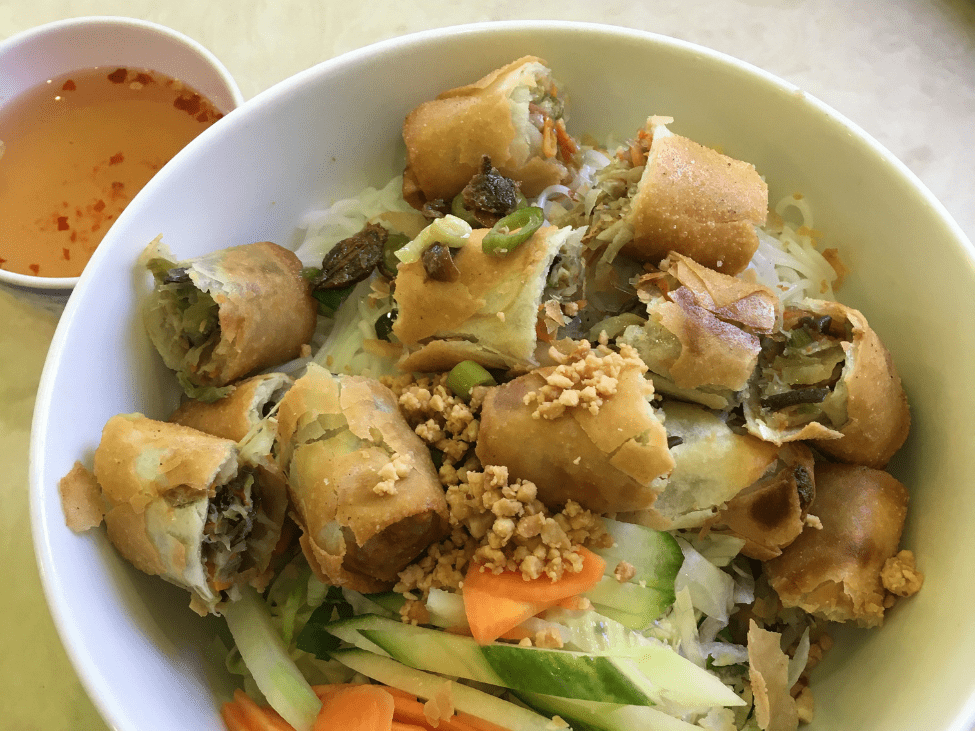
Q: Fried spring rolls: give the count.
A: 12